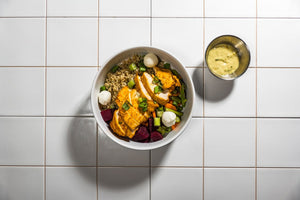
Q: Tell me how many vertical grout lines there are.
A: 5